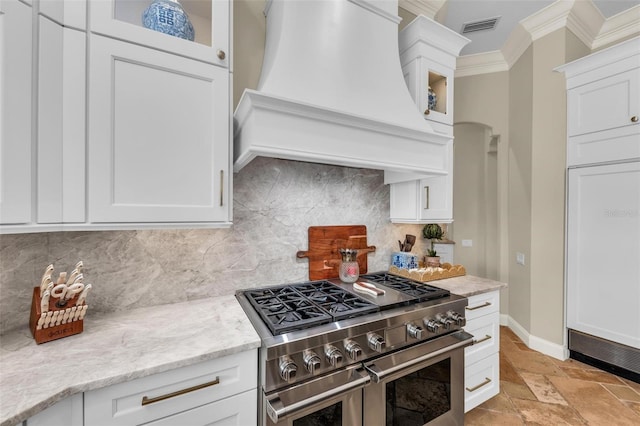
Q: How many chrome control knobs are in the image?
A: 9